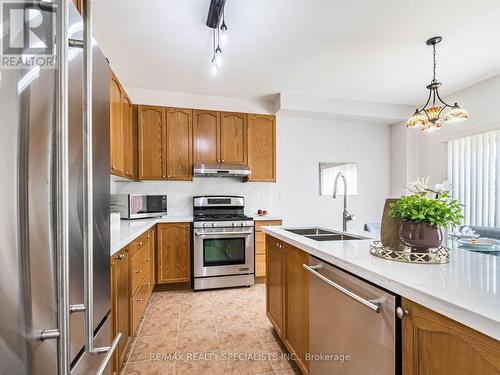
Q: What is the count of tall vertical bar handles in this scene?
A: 2